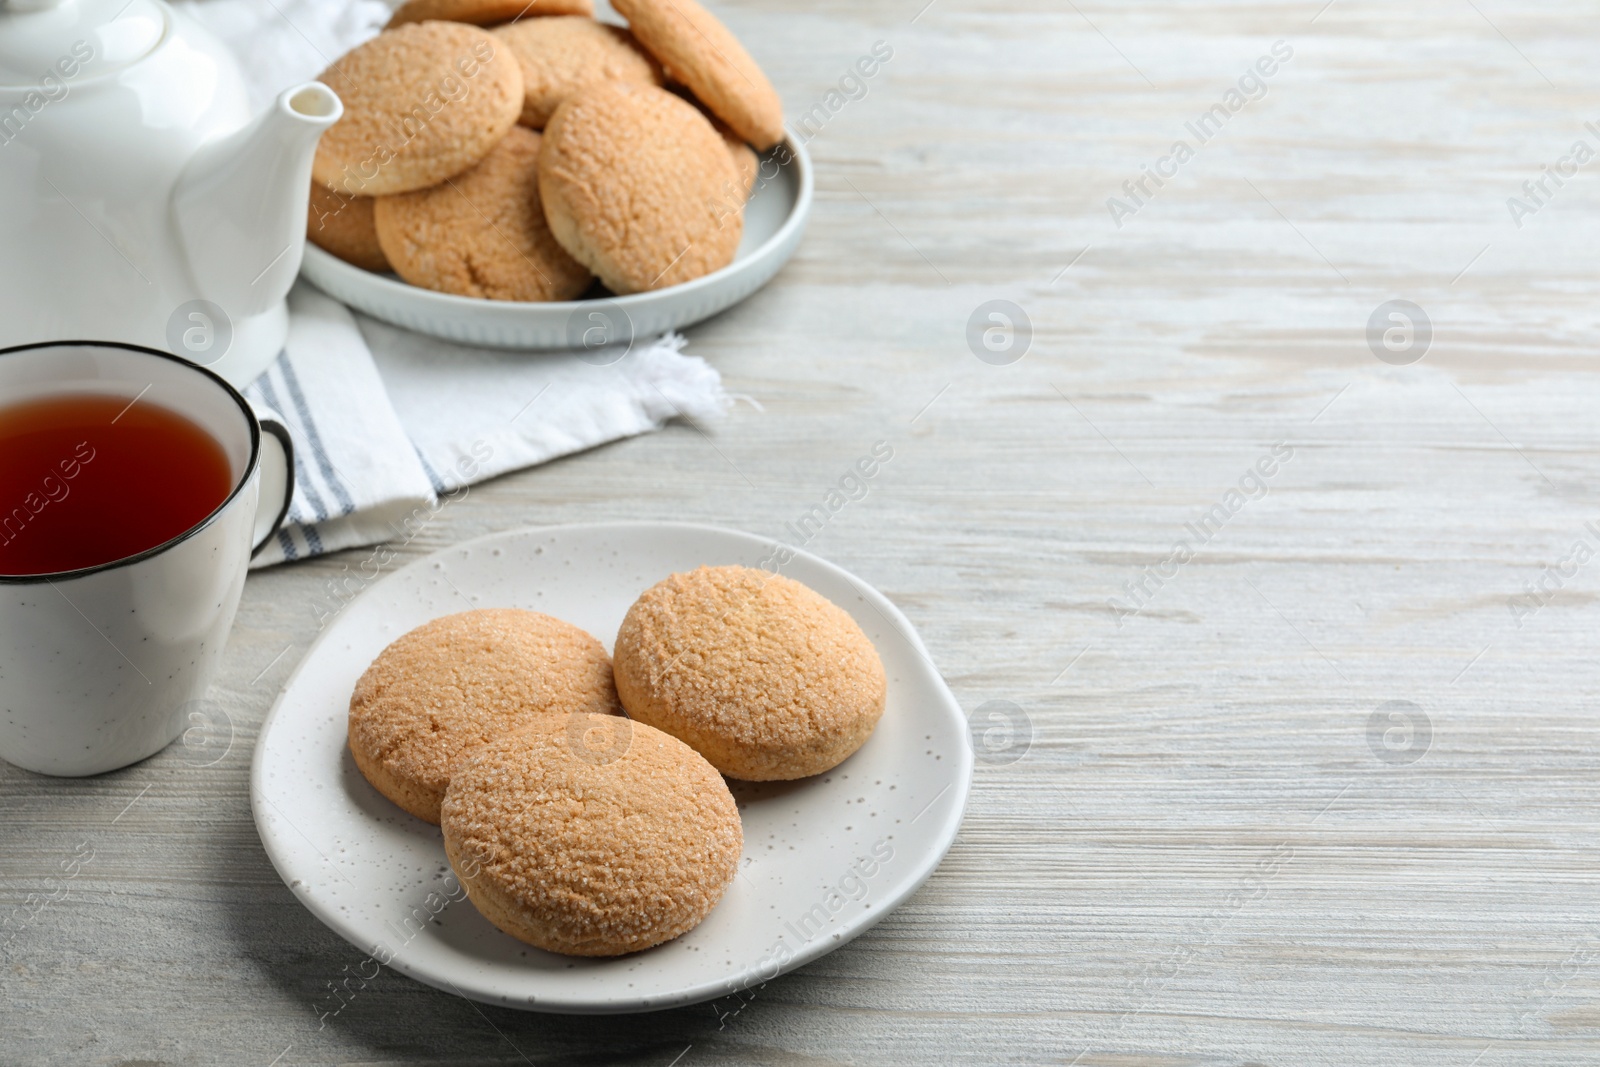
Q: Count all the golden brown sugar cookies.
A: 11